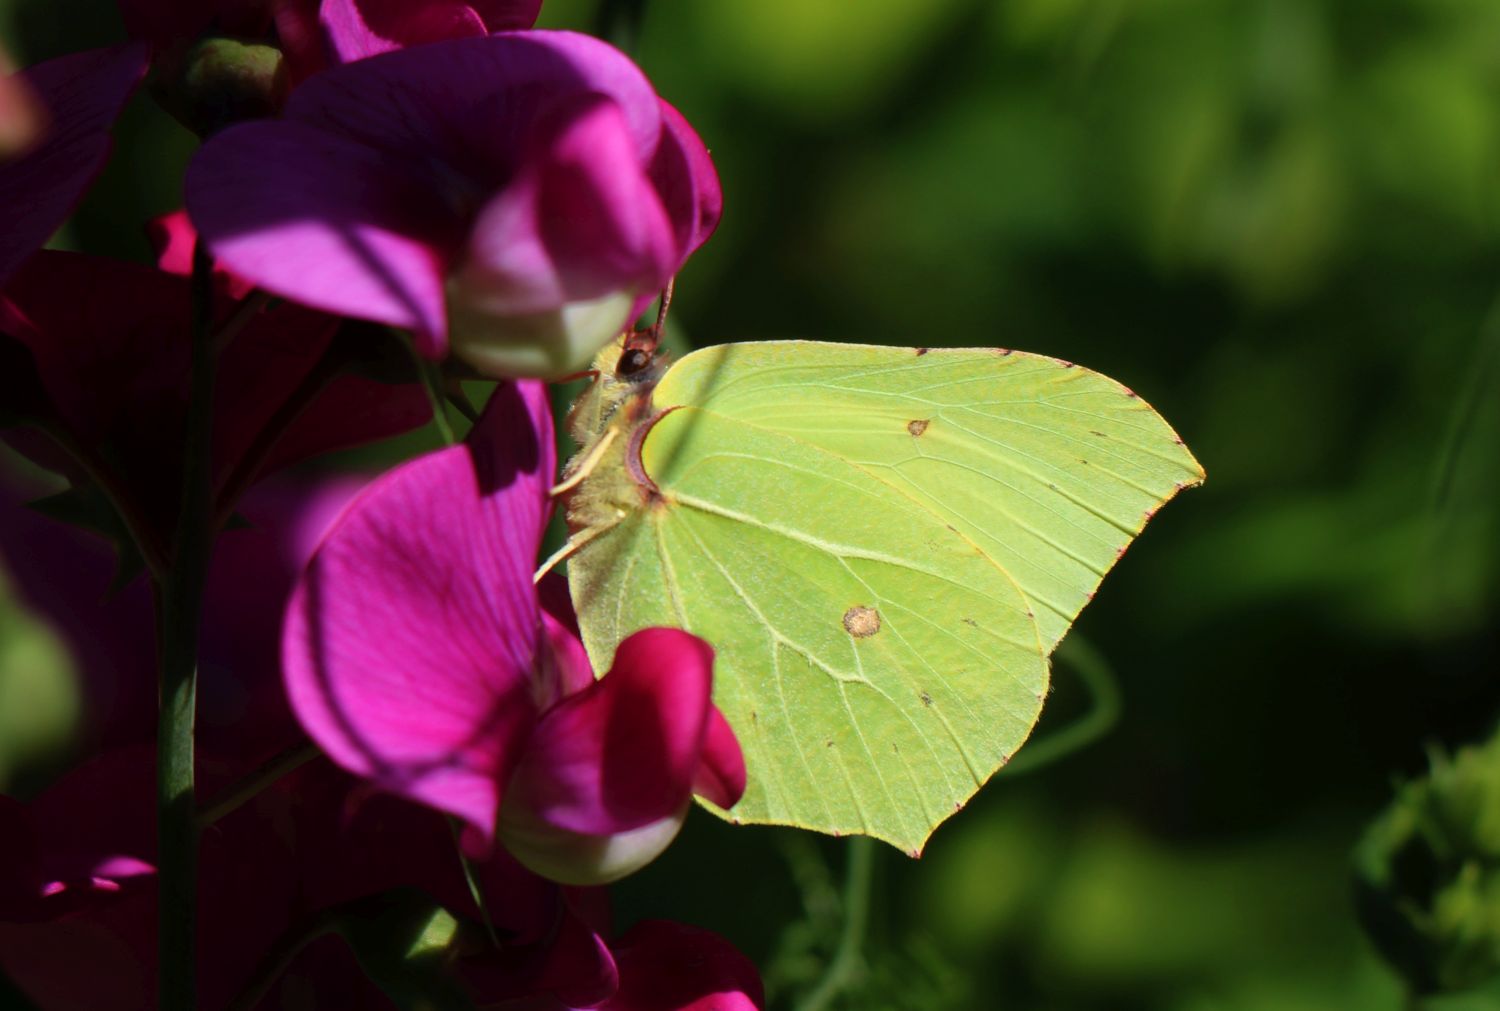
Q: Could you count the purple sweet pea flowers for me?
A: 2